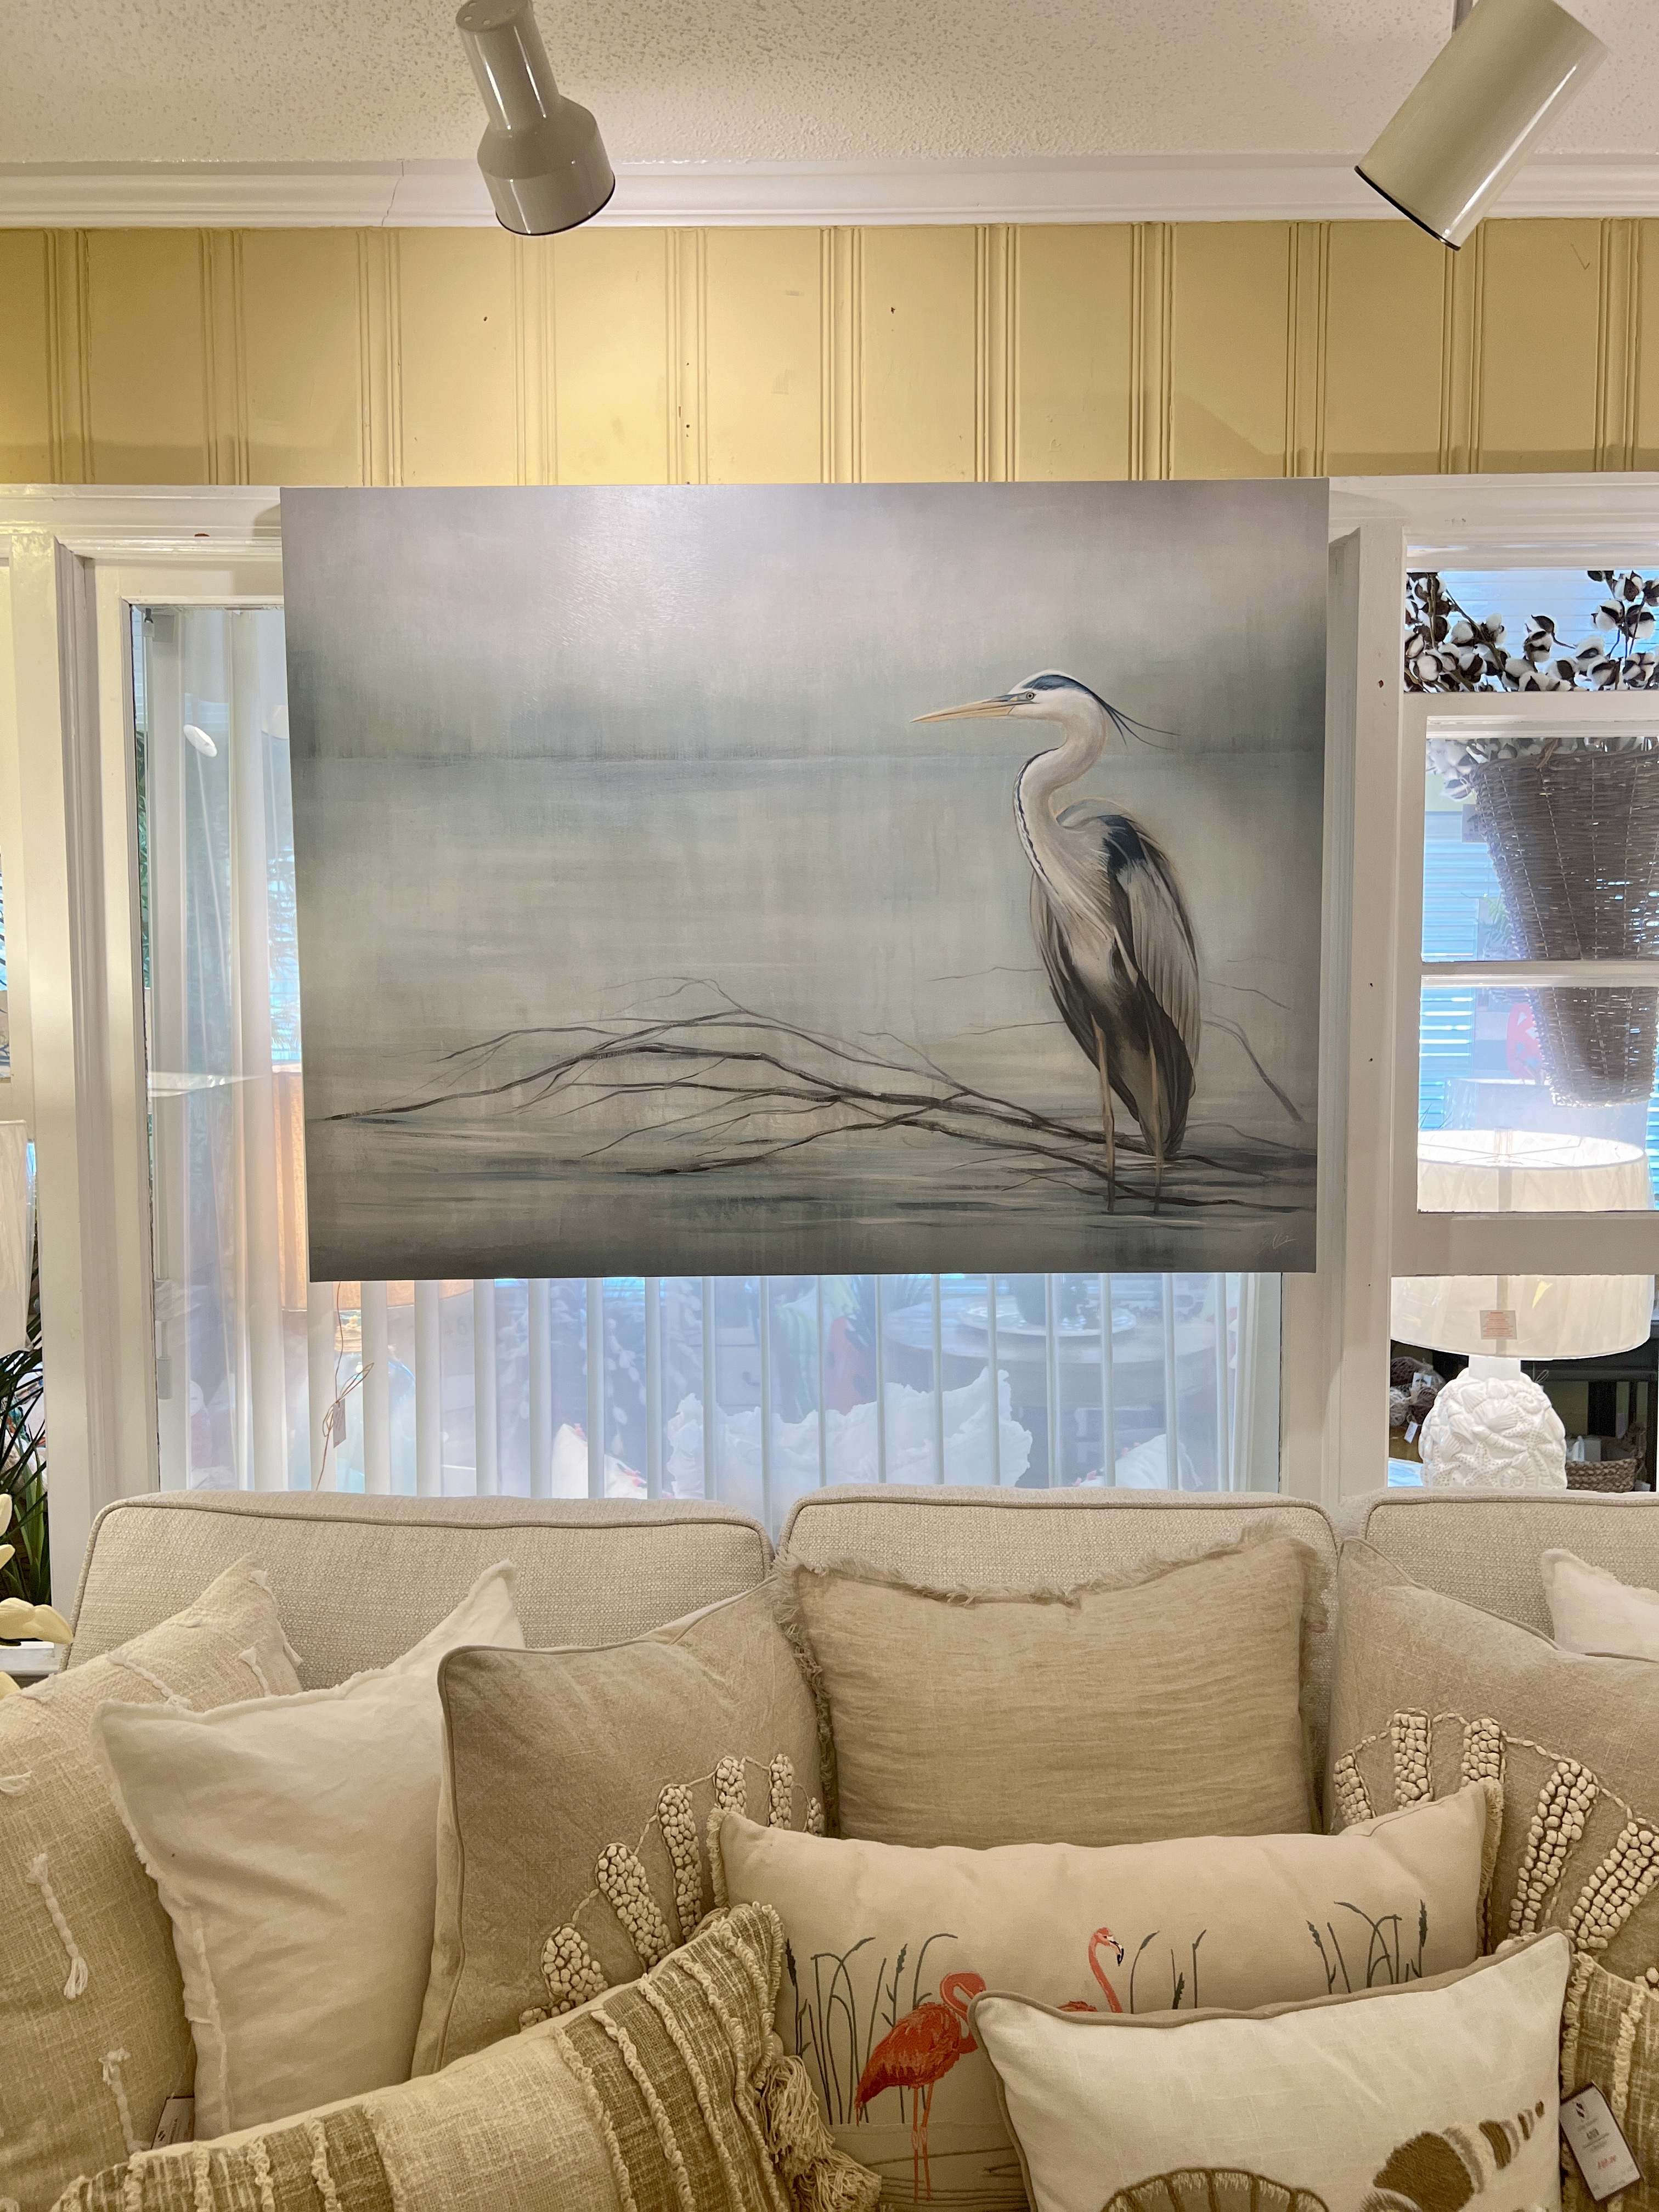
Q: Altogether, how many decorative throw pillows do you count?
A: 10